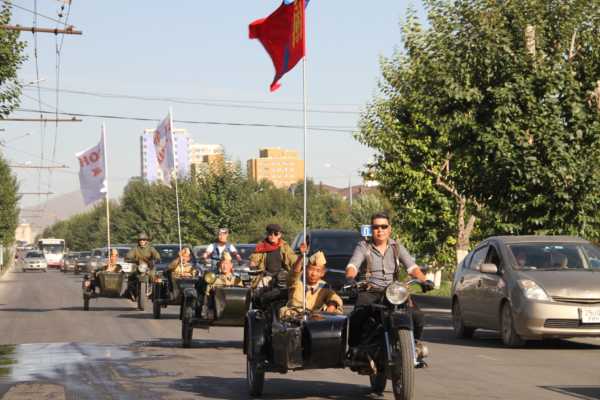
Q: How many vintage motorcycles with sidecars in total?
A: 4